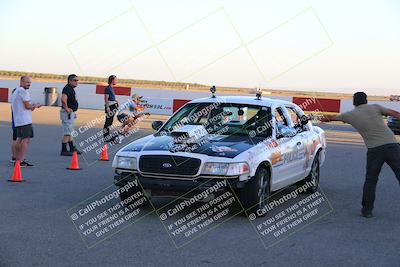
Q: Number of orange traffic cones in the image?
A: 3